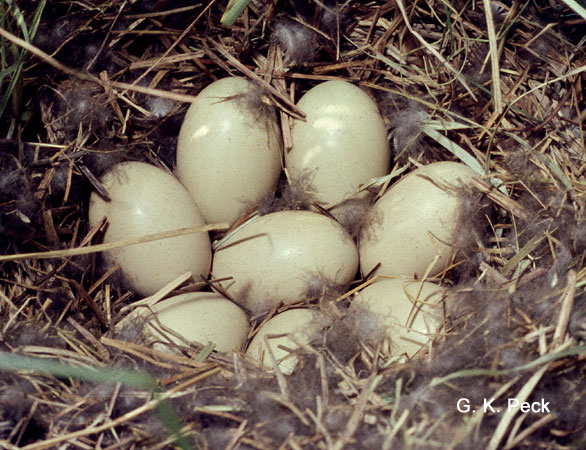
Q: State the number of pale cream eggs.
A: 8